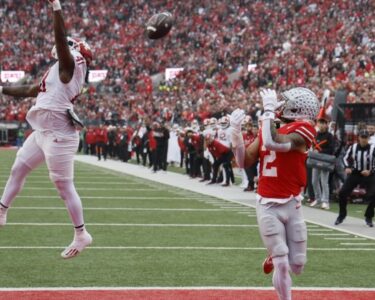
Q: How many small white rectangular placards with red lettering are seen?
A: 3